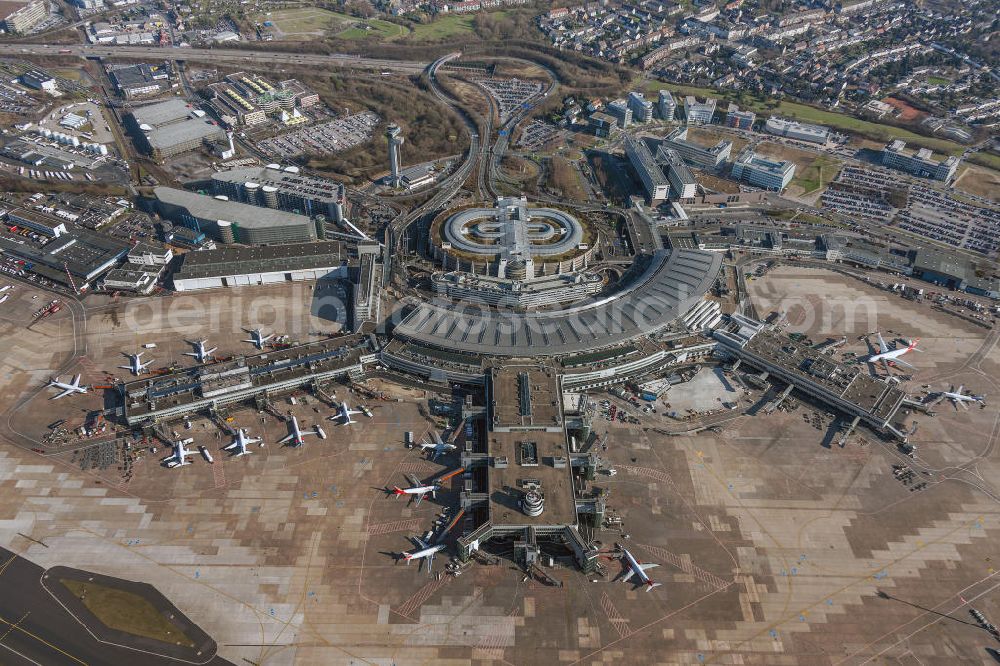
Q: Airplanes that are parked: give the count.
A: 14